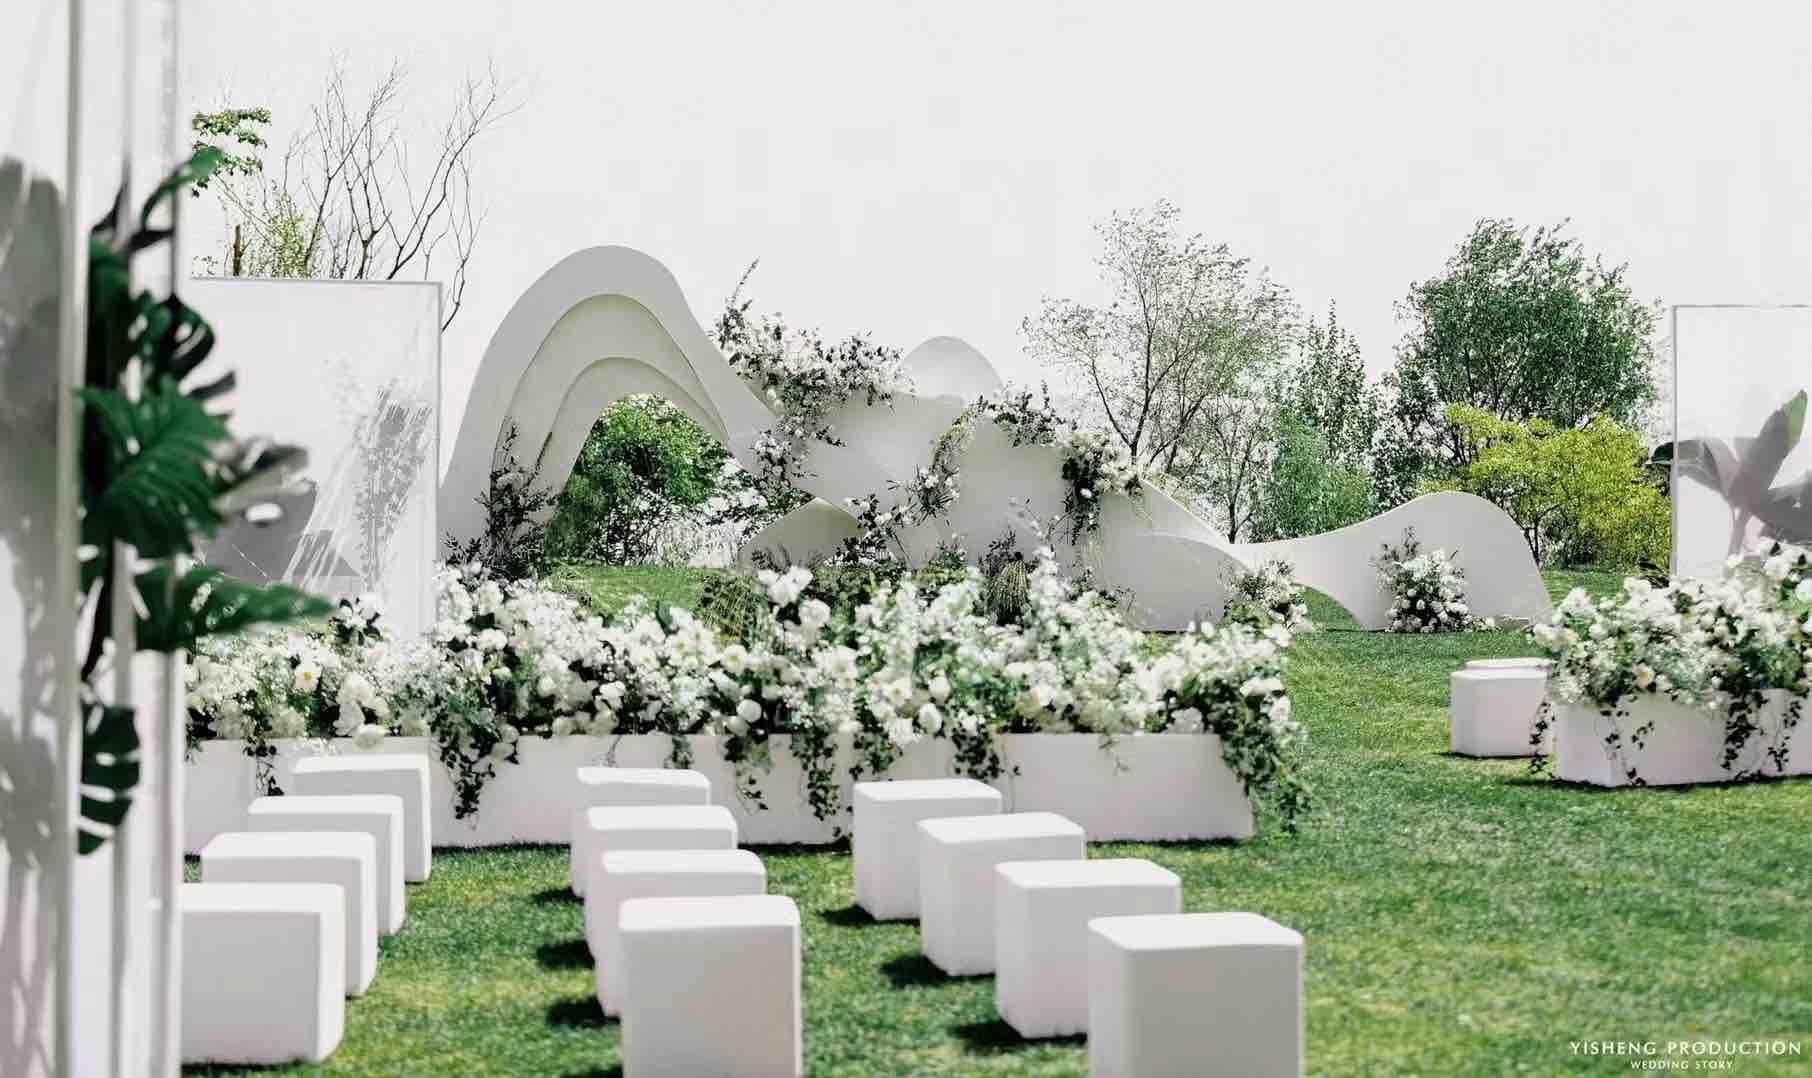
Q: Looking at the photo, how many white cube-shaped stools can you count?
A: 14